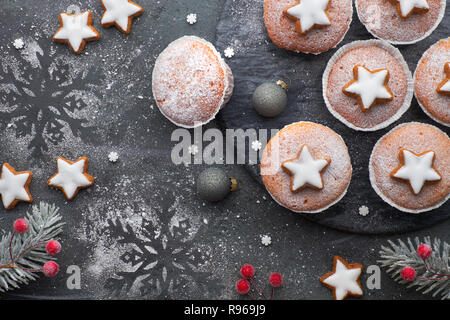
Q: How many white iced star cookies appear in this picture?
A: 11